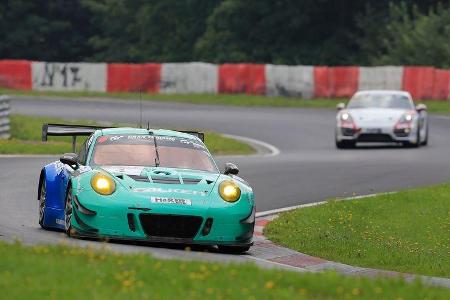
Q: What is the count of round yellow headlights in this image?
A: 2